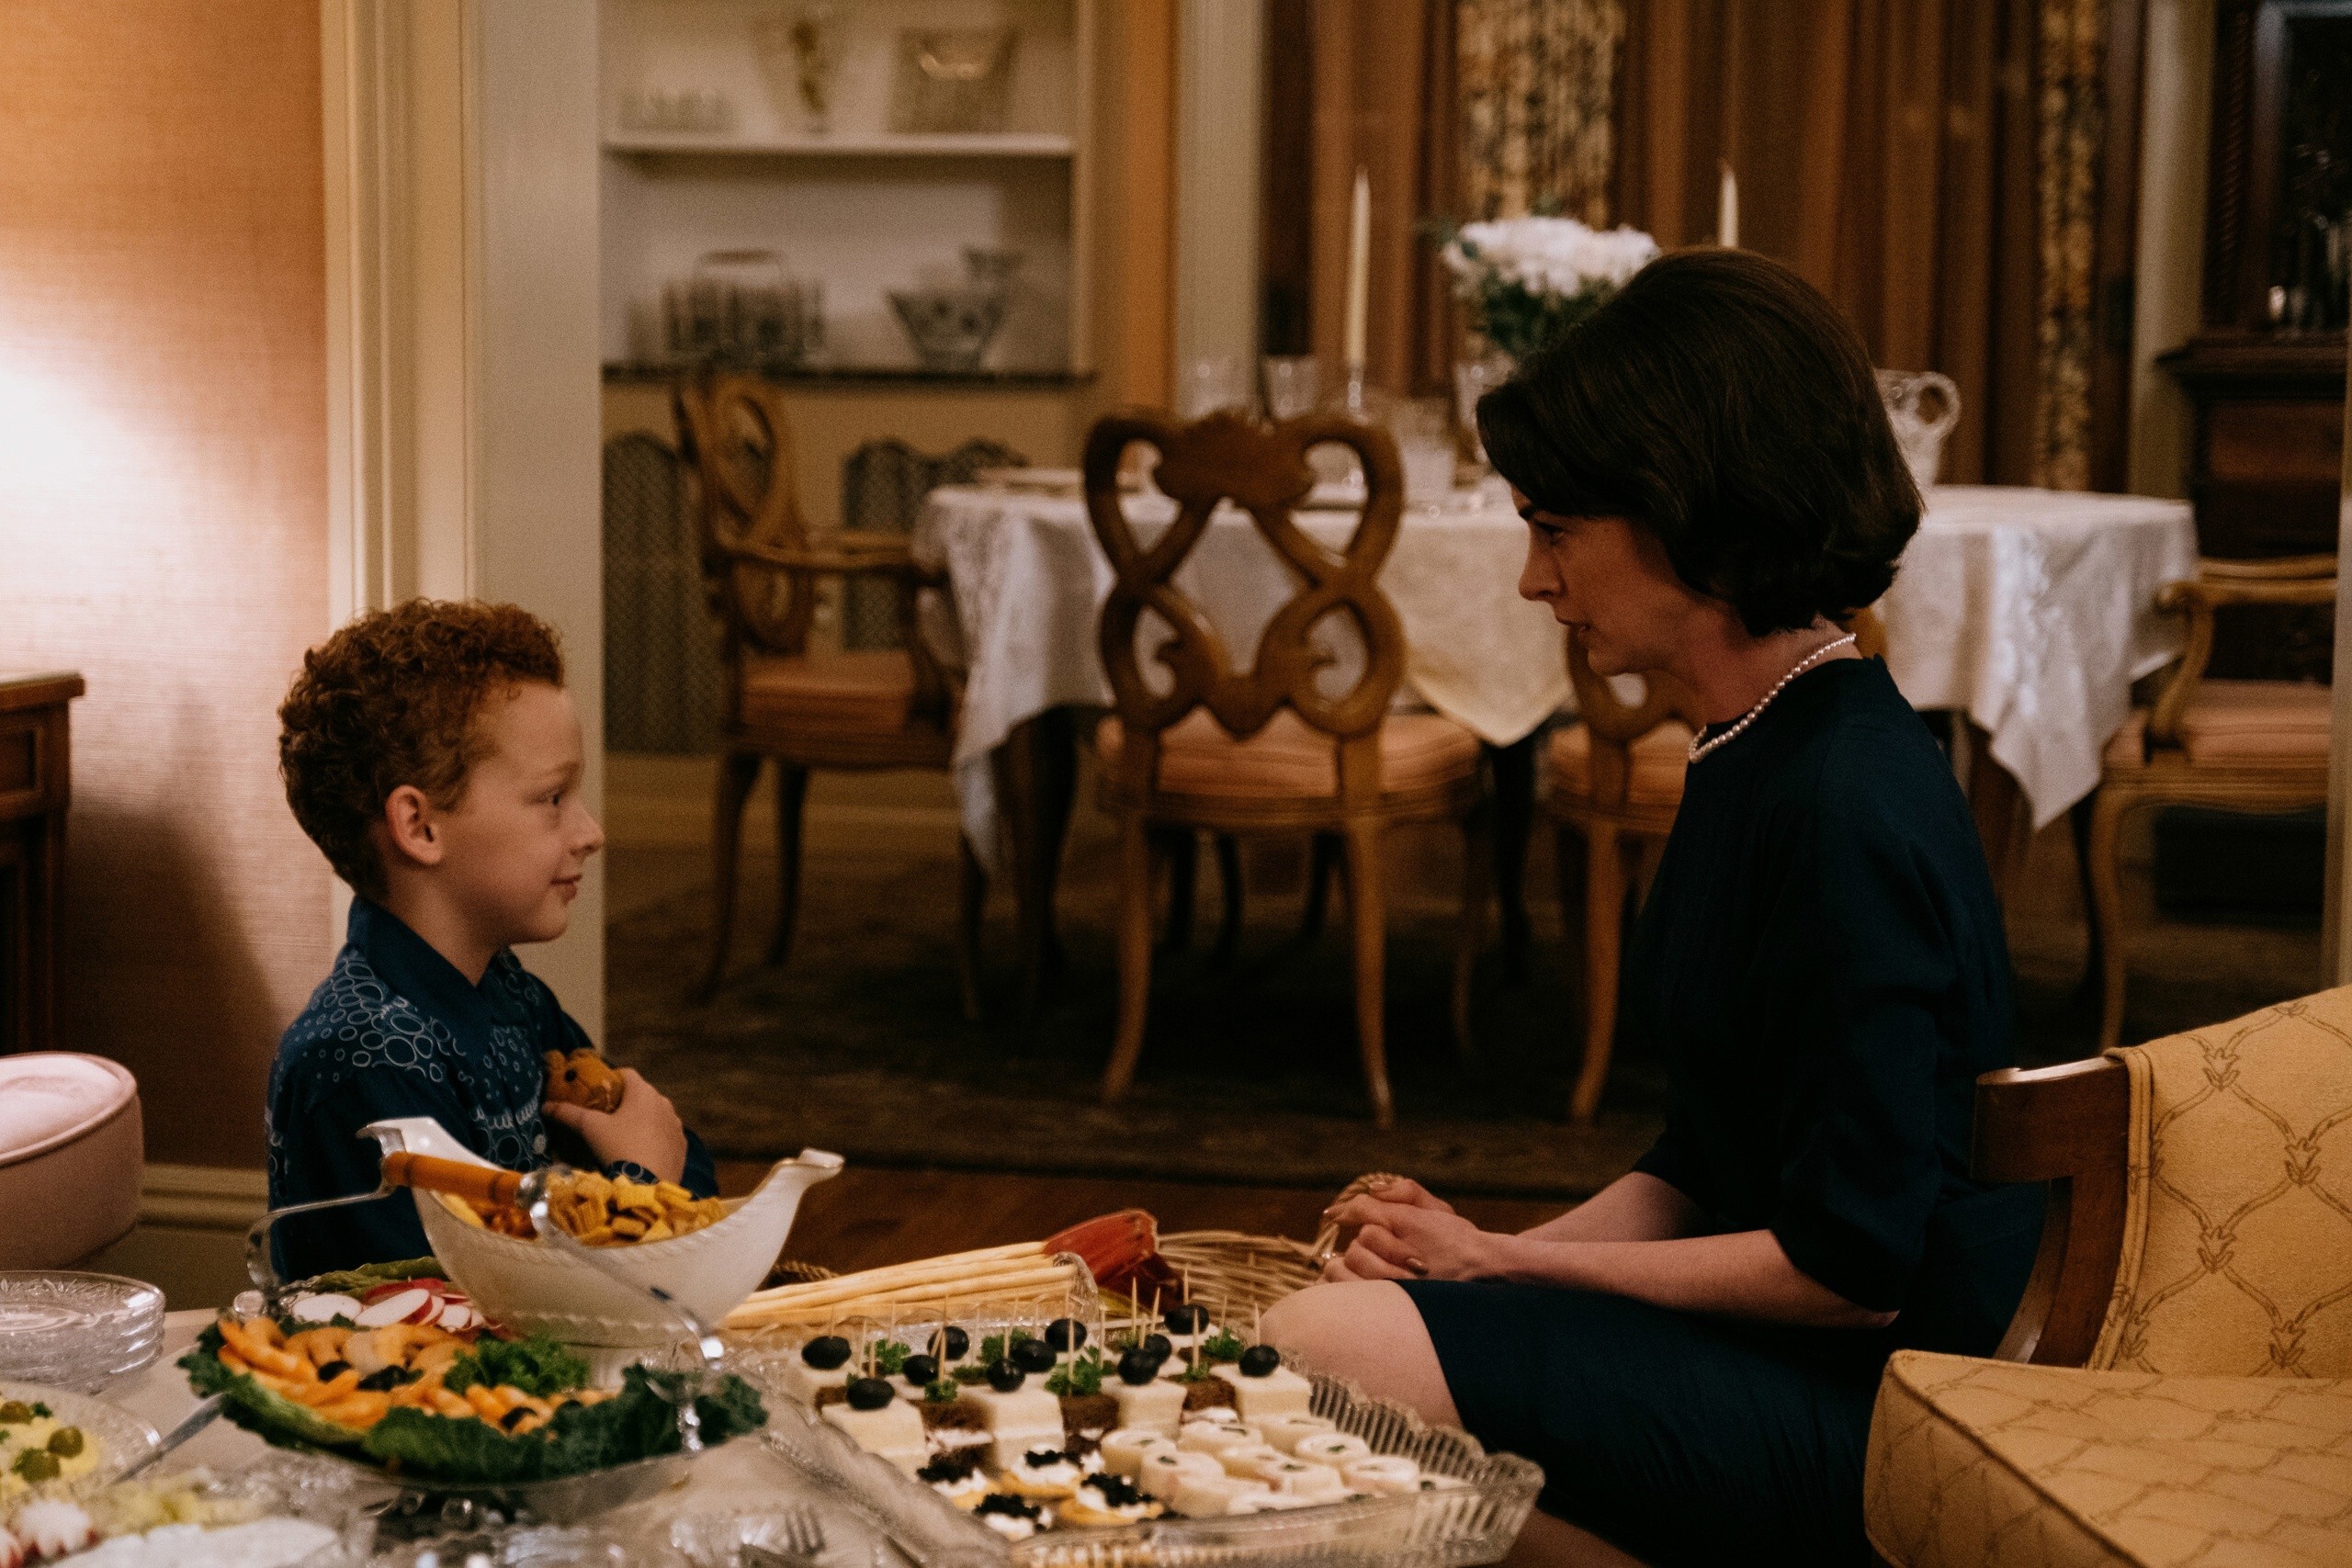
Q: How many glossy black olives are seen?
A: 11